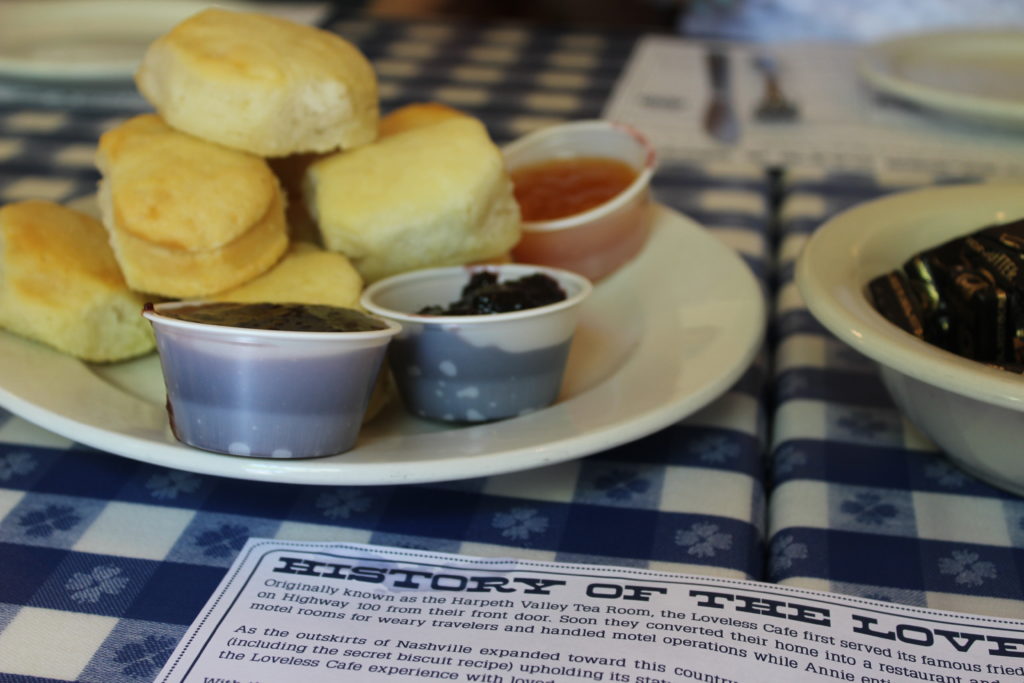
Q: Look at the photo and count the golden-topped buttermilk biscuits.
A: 6